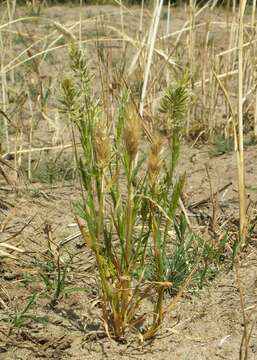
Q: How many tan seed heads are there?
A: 3